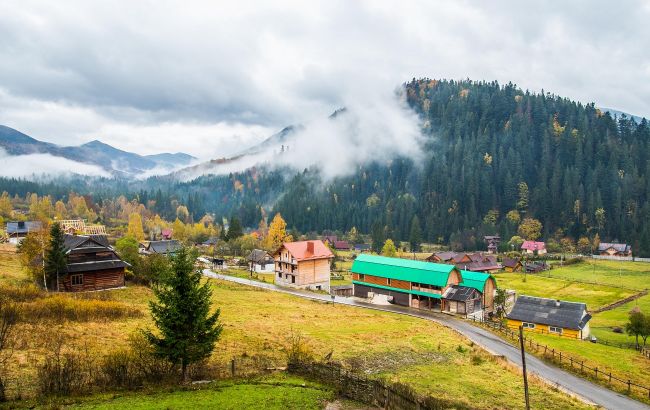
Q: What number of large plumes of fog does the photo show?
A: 2